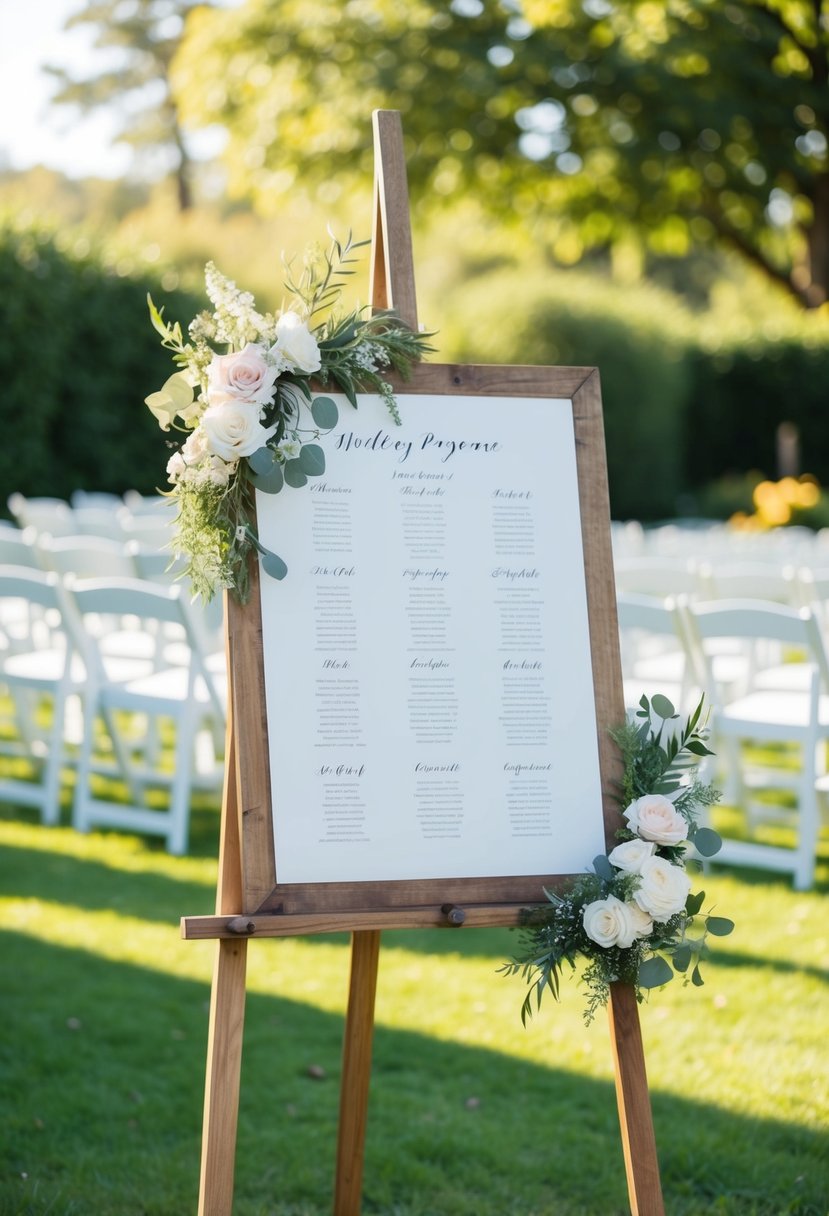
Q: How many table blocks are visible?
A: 12